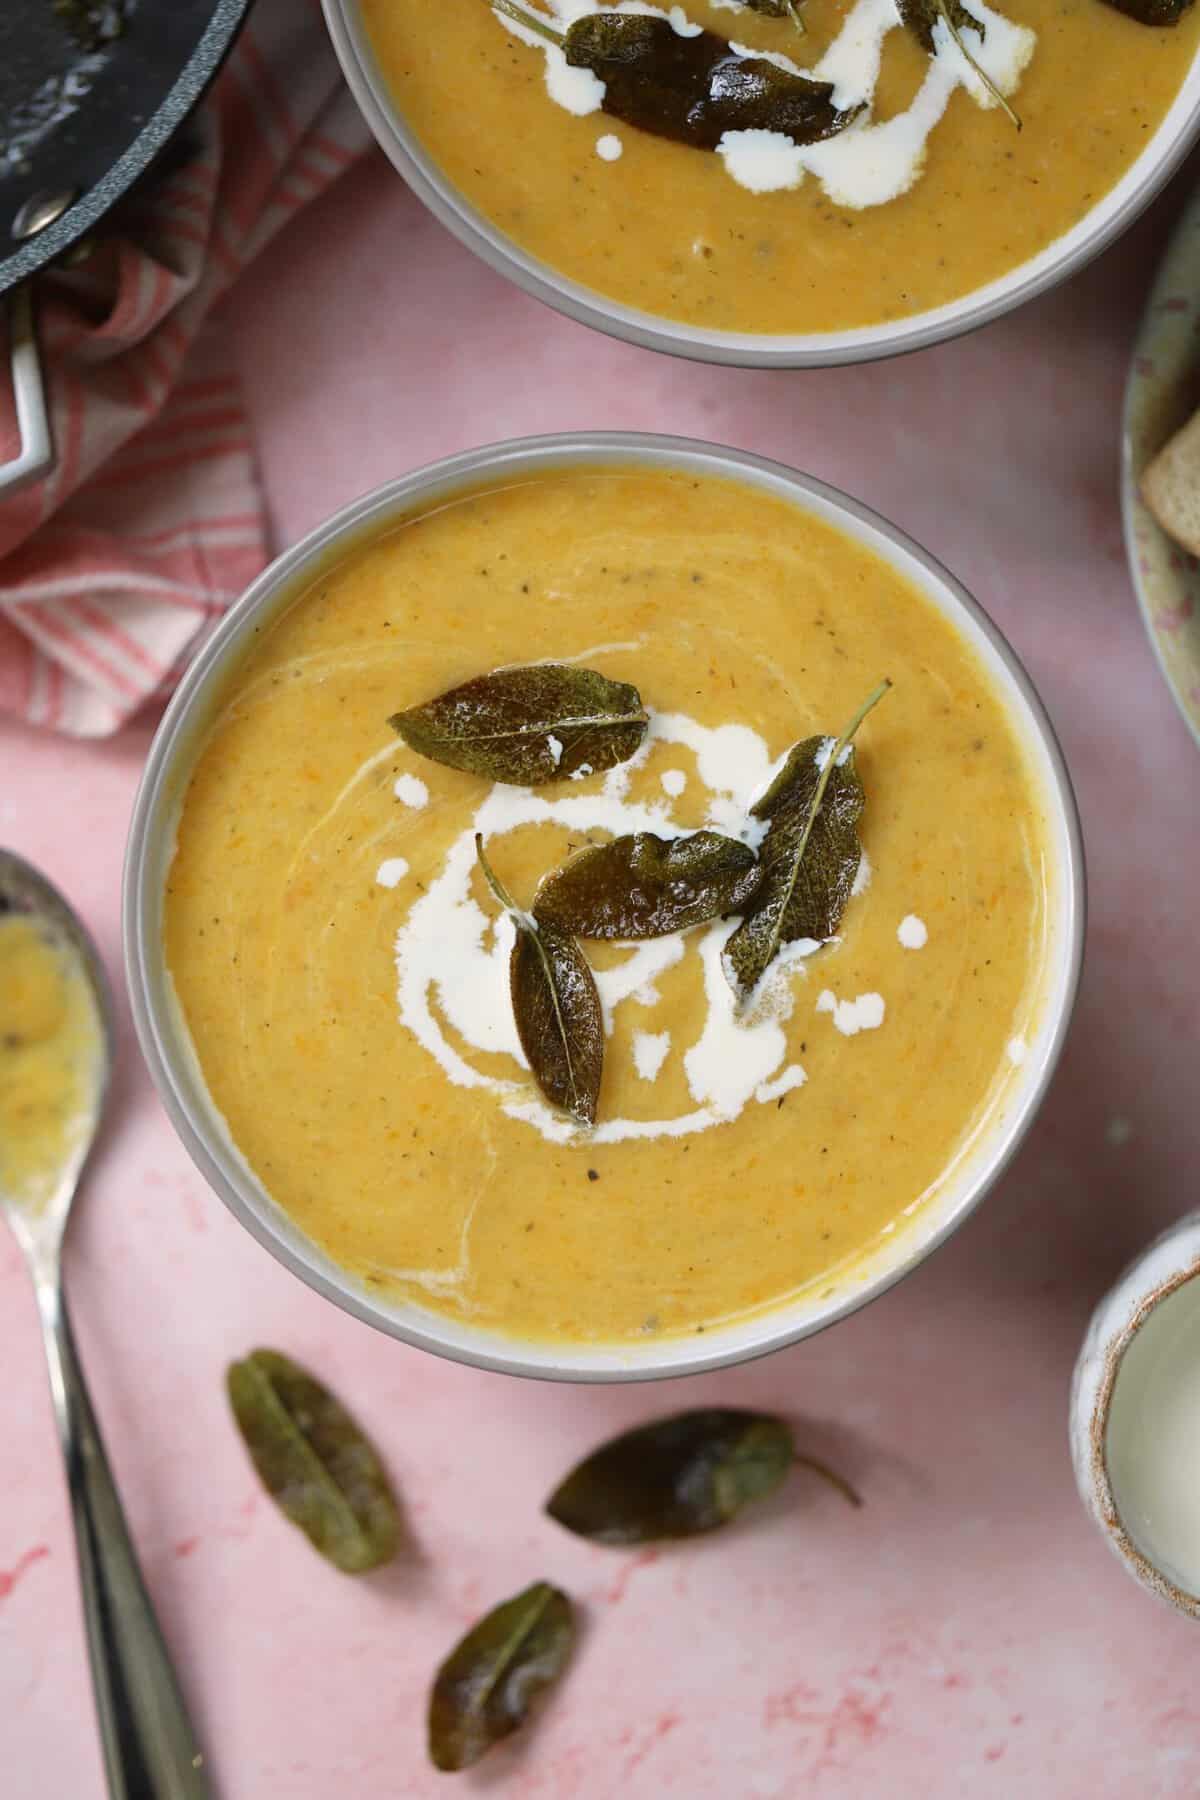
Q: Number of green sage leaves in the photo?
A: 11